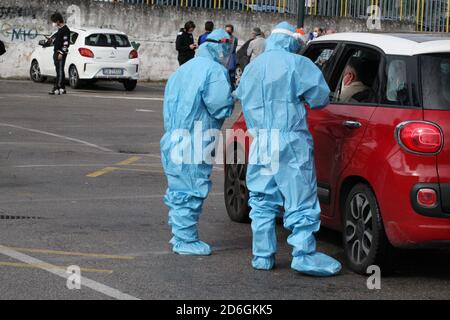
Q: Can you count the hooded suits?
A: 2